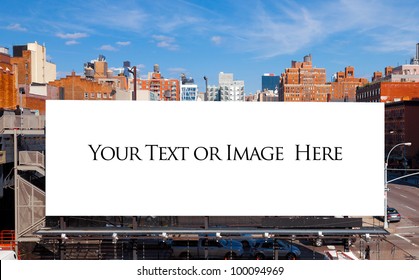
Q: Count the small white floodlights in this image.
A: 7